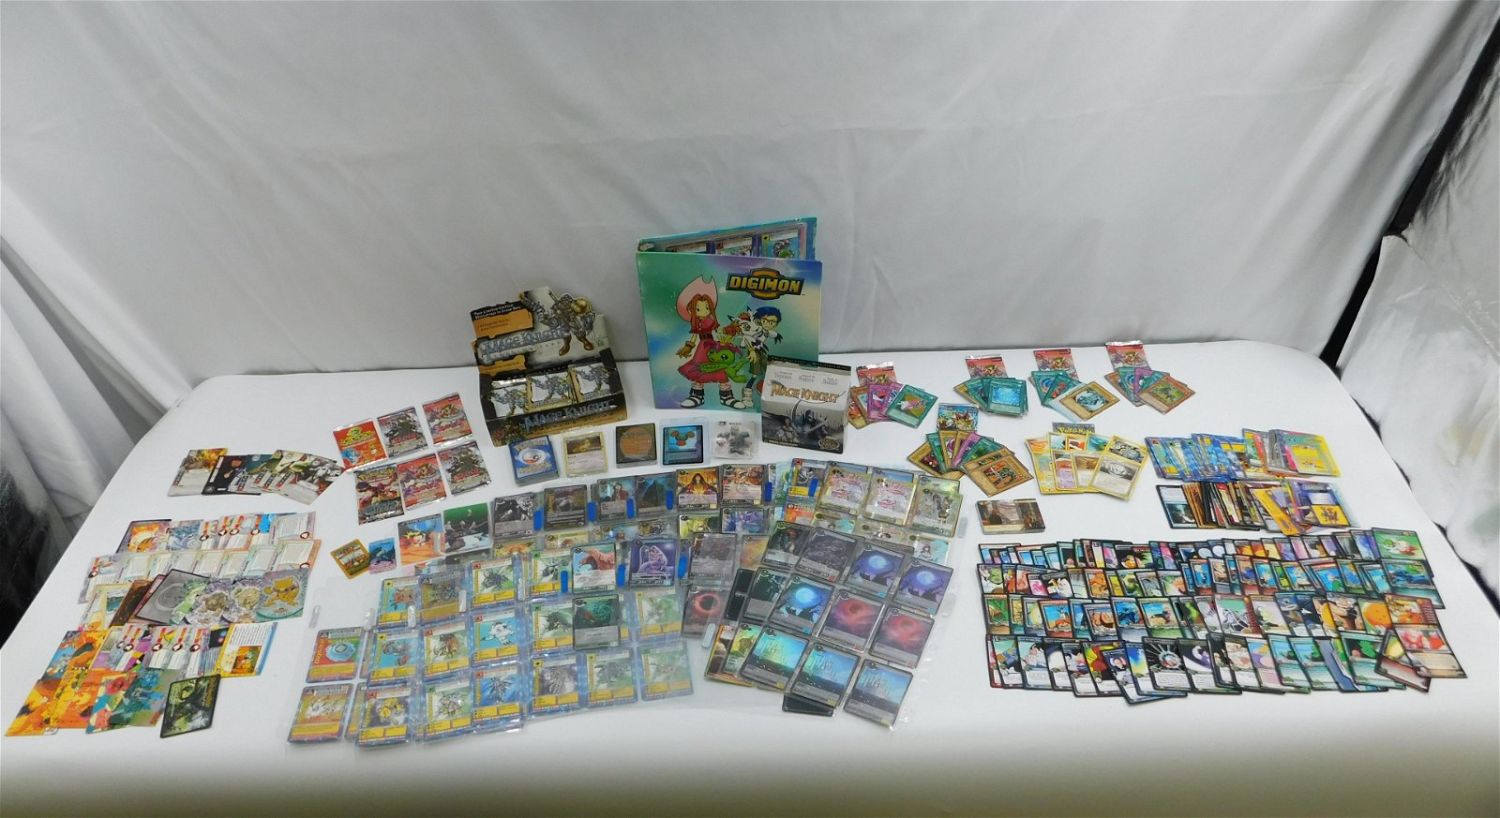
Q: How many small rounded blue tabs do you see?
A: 9